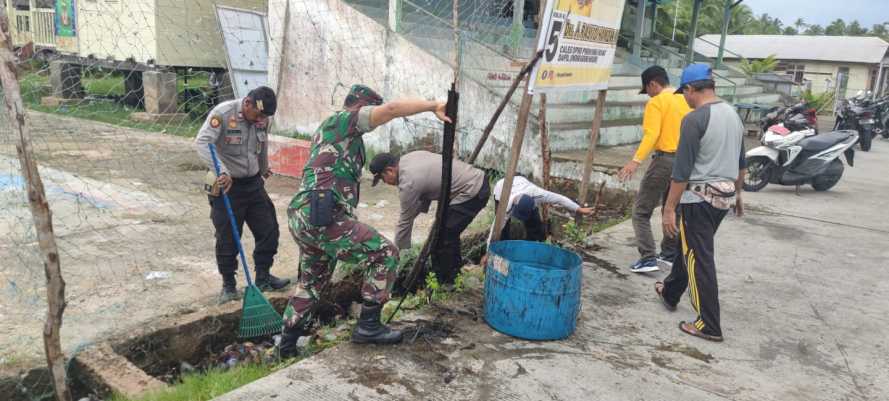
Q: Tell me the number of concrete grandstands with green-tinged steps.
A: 1